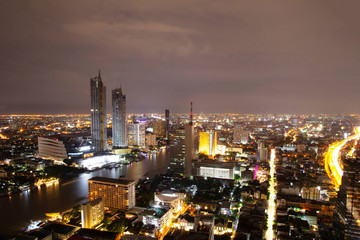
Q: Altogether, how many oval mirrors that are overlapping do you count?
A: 0